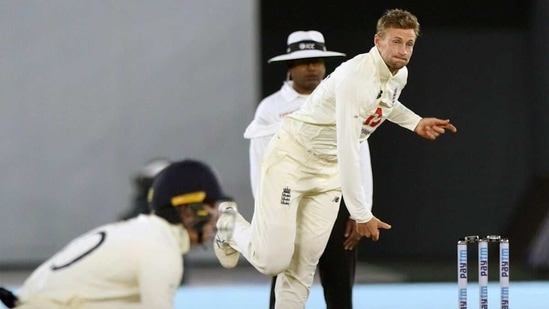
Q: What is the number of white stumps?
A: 3